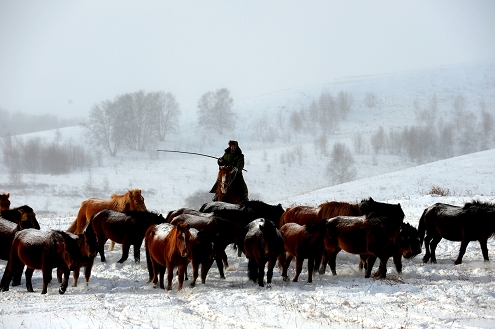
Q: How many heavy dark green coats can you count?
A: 1